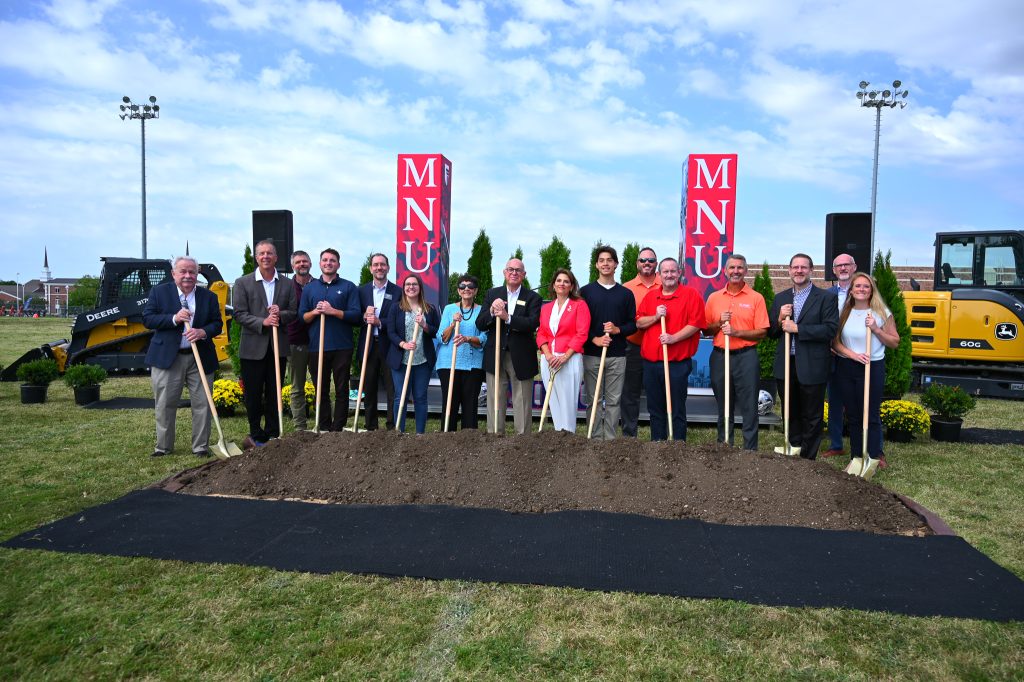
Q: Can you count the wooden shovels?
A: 13